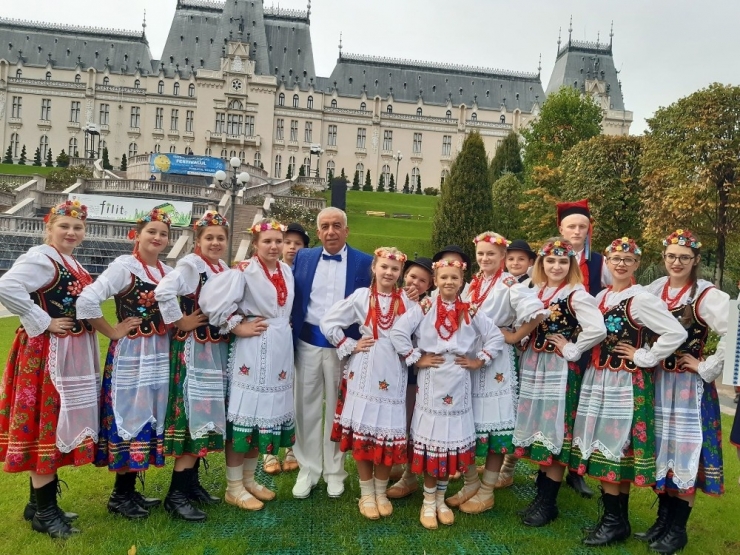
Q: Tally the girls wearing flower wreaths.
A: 10